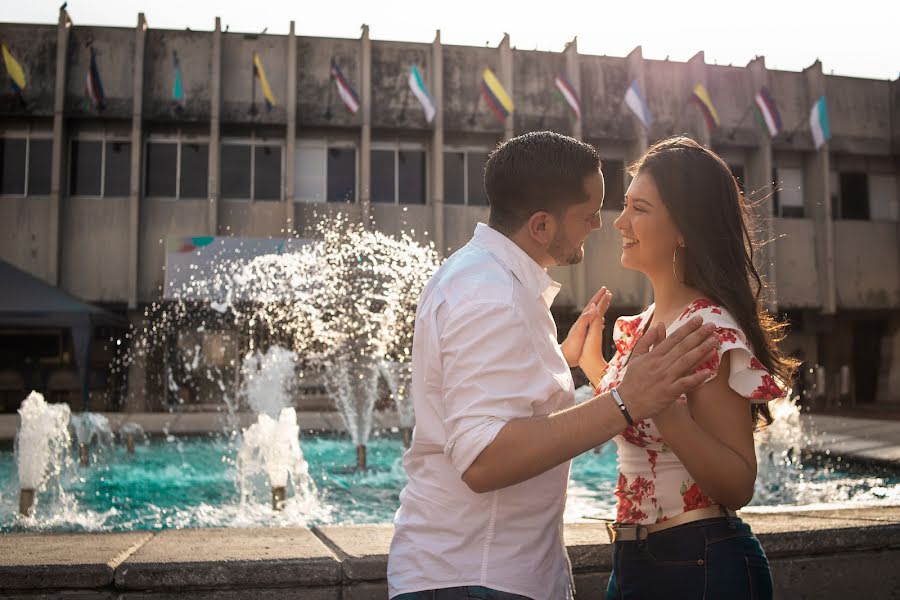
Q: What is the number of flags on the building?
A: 12